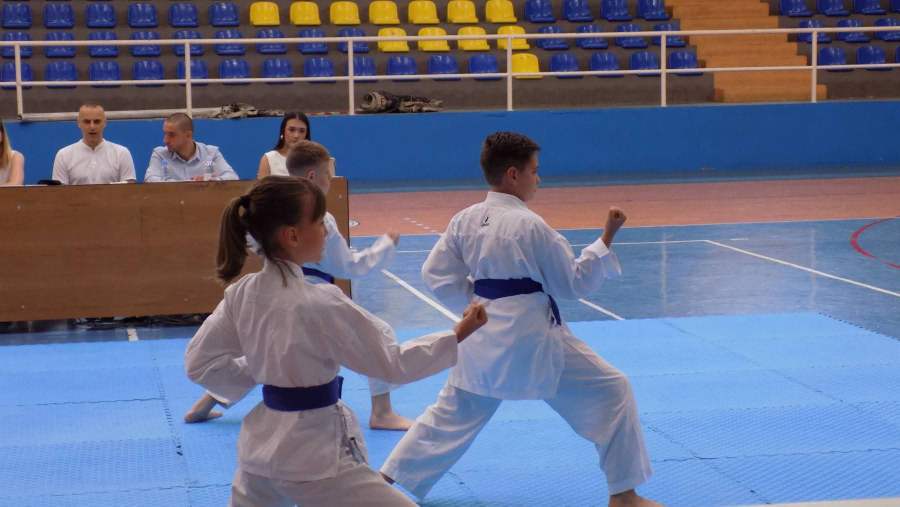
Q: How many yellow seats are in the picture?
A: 12